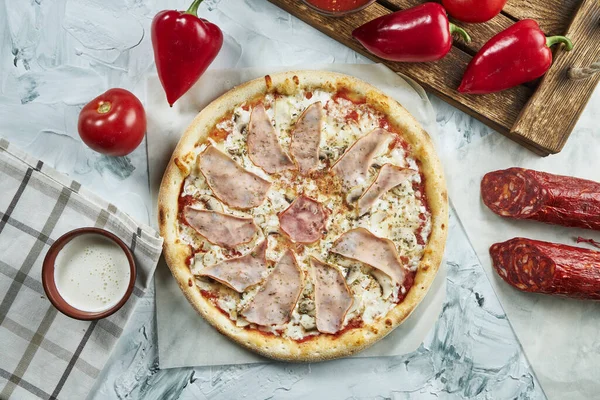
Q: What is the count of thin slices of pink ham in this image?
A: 11